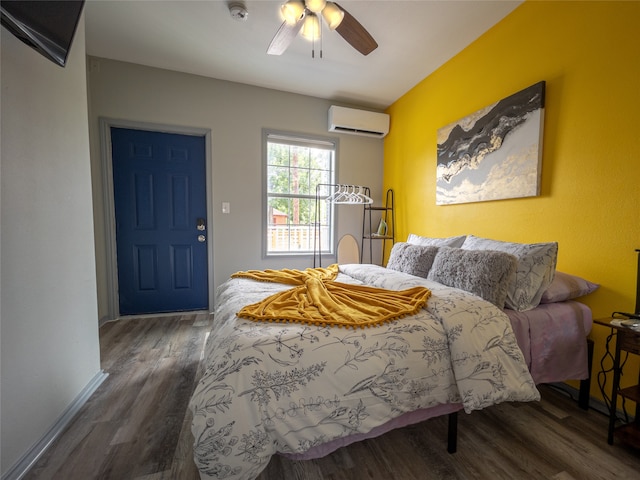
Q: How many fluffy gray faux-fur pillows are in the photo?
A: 2